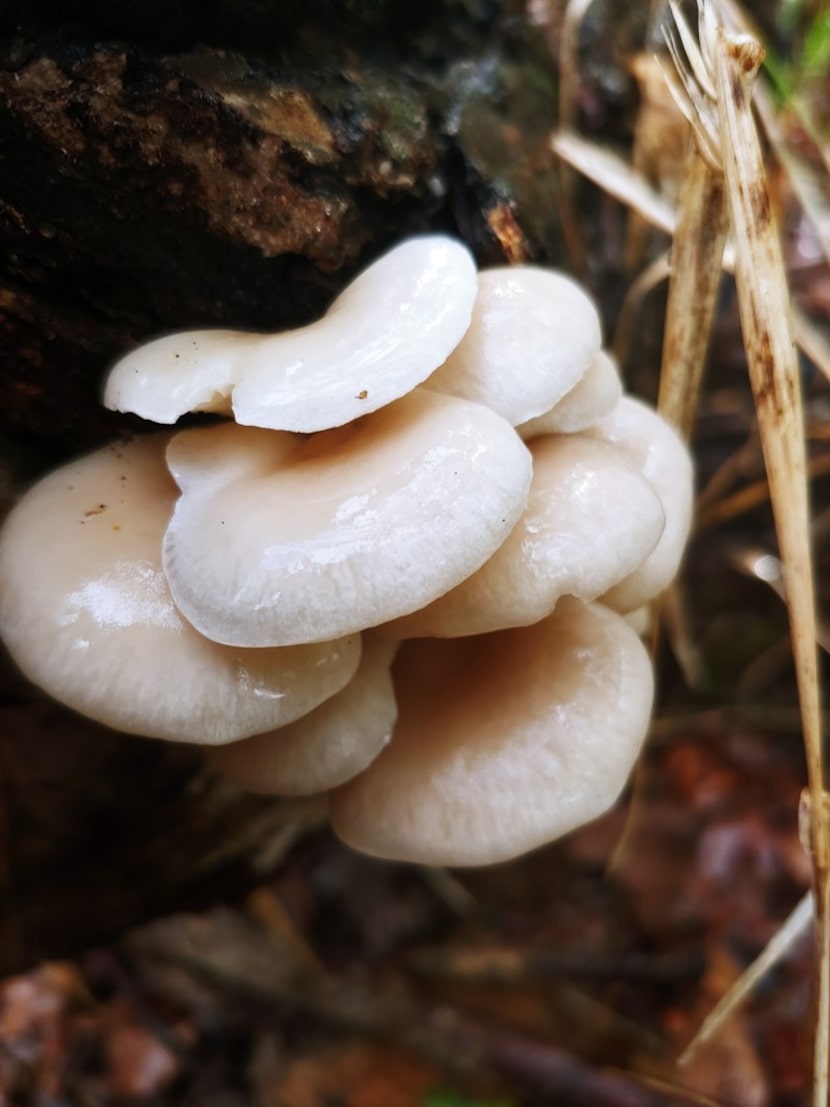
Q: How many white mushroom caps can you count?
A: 9